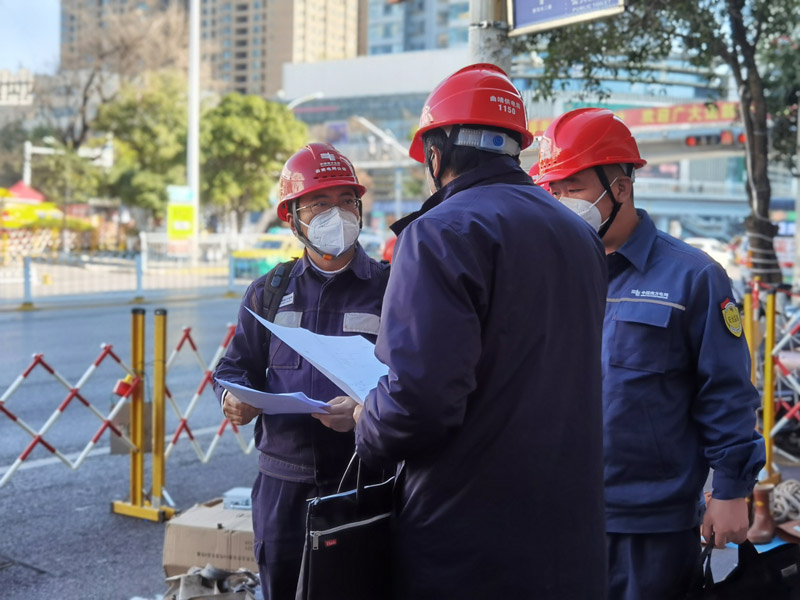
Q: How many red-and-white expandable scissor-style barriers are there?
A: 3